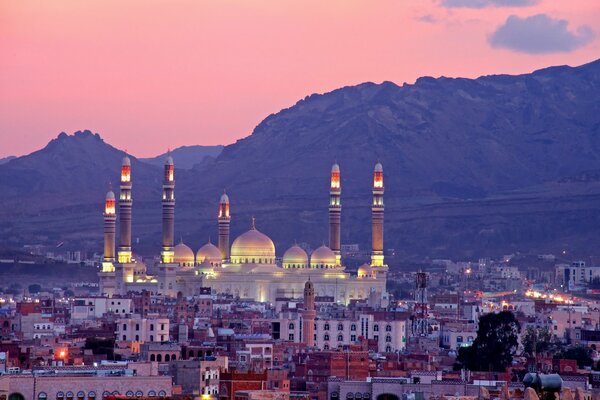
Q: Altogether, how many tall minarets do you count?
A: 6